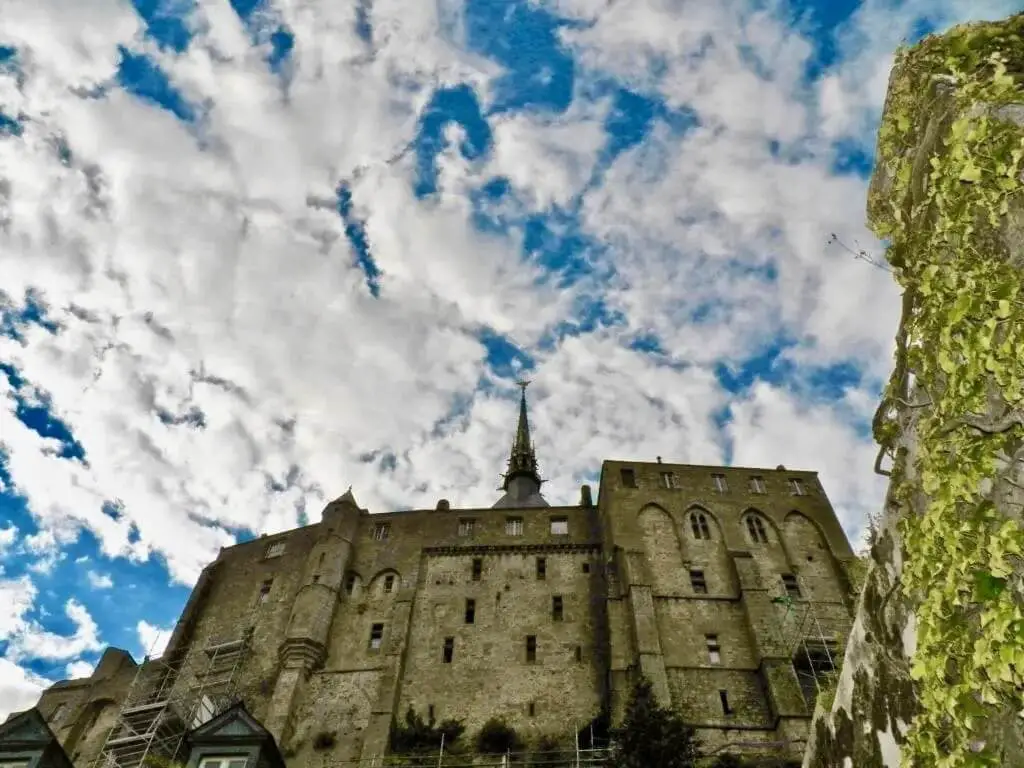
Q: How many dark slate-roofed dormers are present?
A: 2